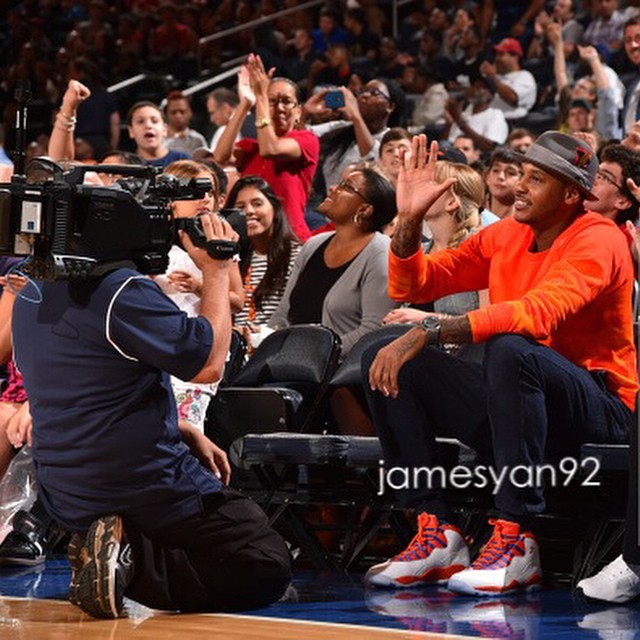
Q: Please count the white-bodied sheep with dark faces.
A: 0